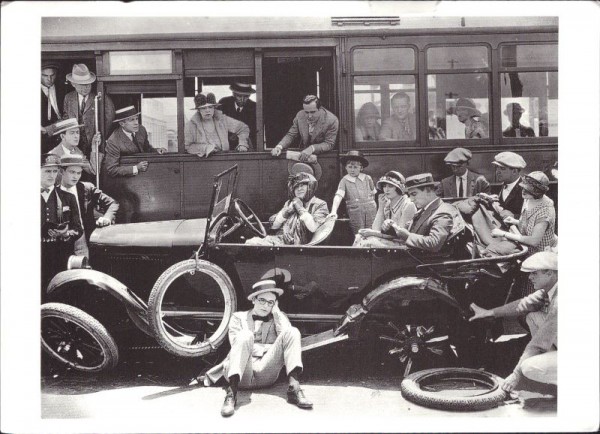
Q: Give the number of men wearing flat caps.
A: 3